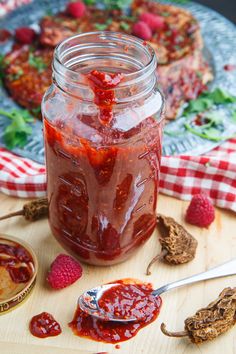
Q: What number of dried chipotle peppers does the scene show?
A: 3